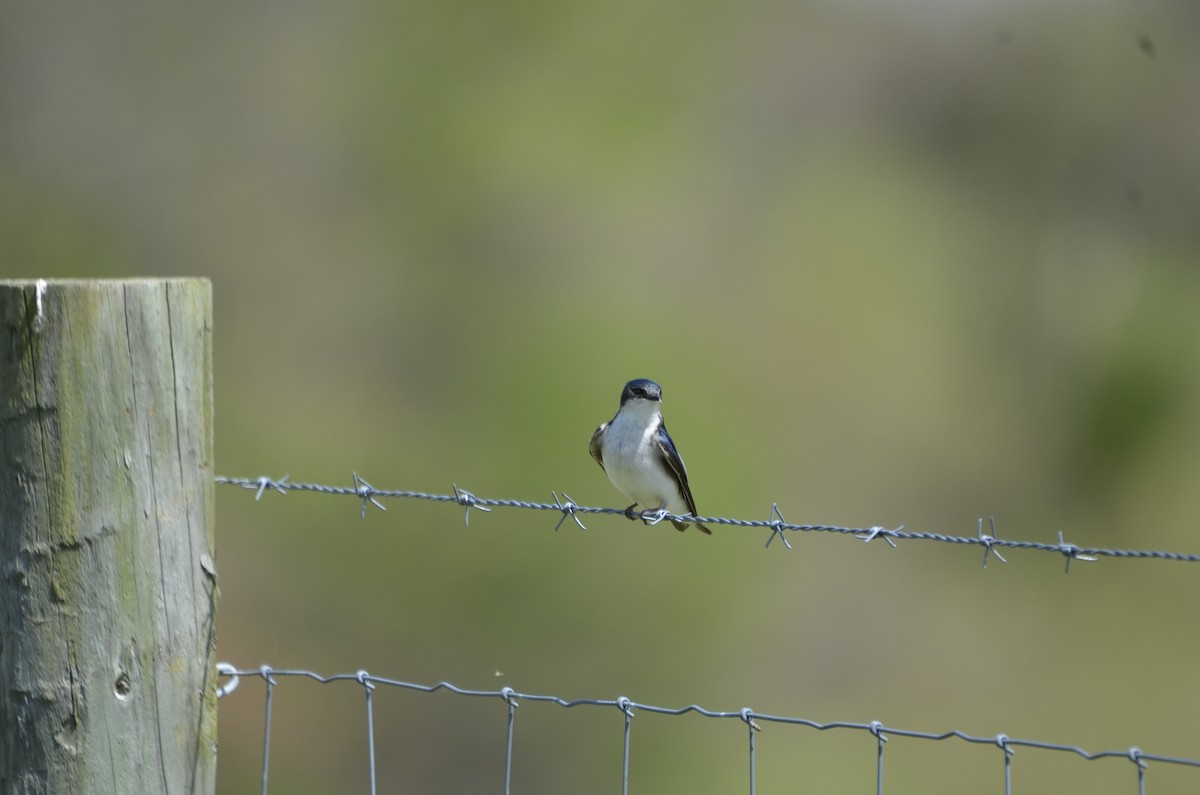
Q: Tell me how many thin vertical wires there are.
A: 8